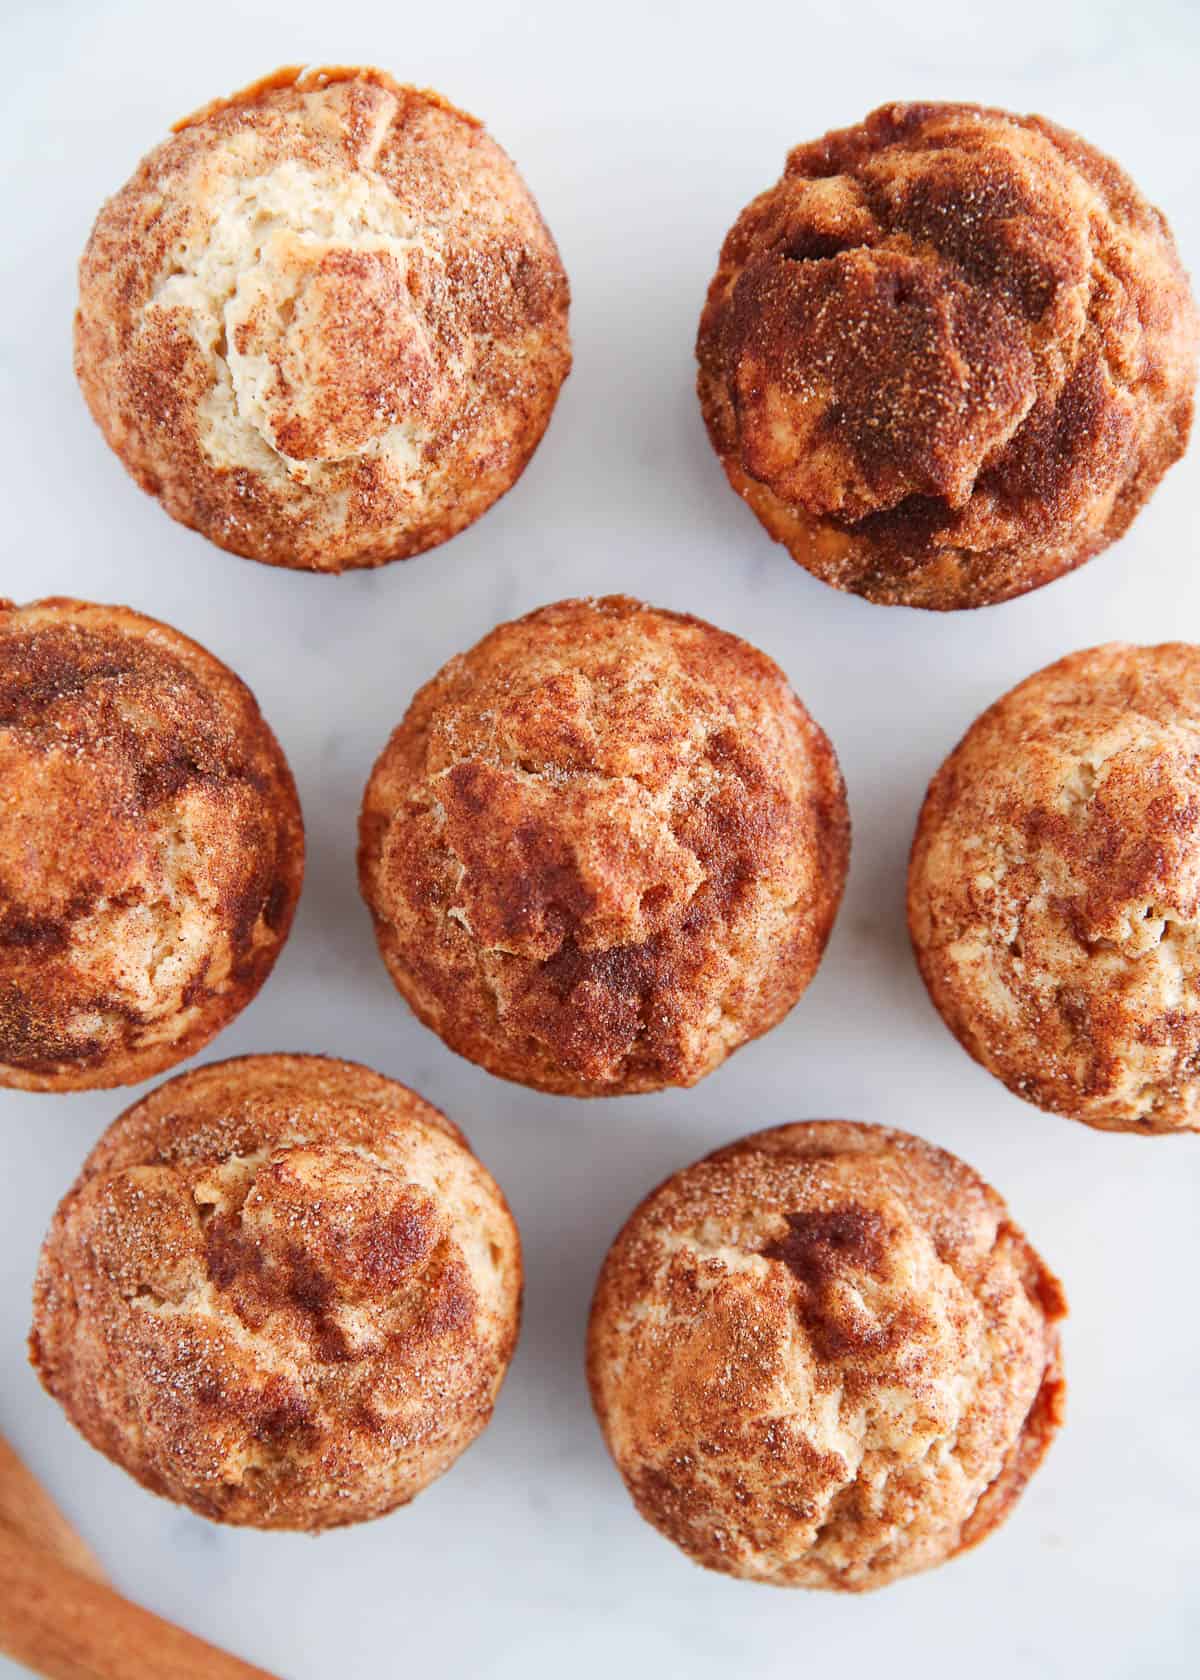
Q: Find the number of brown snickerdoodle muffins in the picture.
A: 7